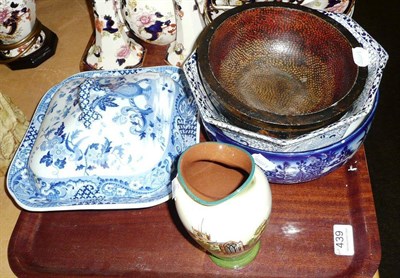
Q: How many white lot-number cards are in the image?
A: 1